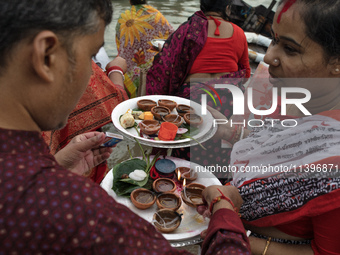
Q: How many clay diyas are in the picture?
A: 13